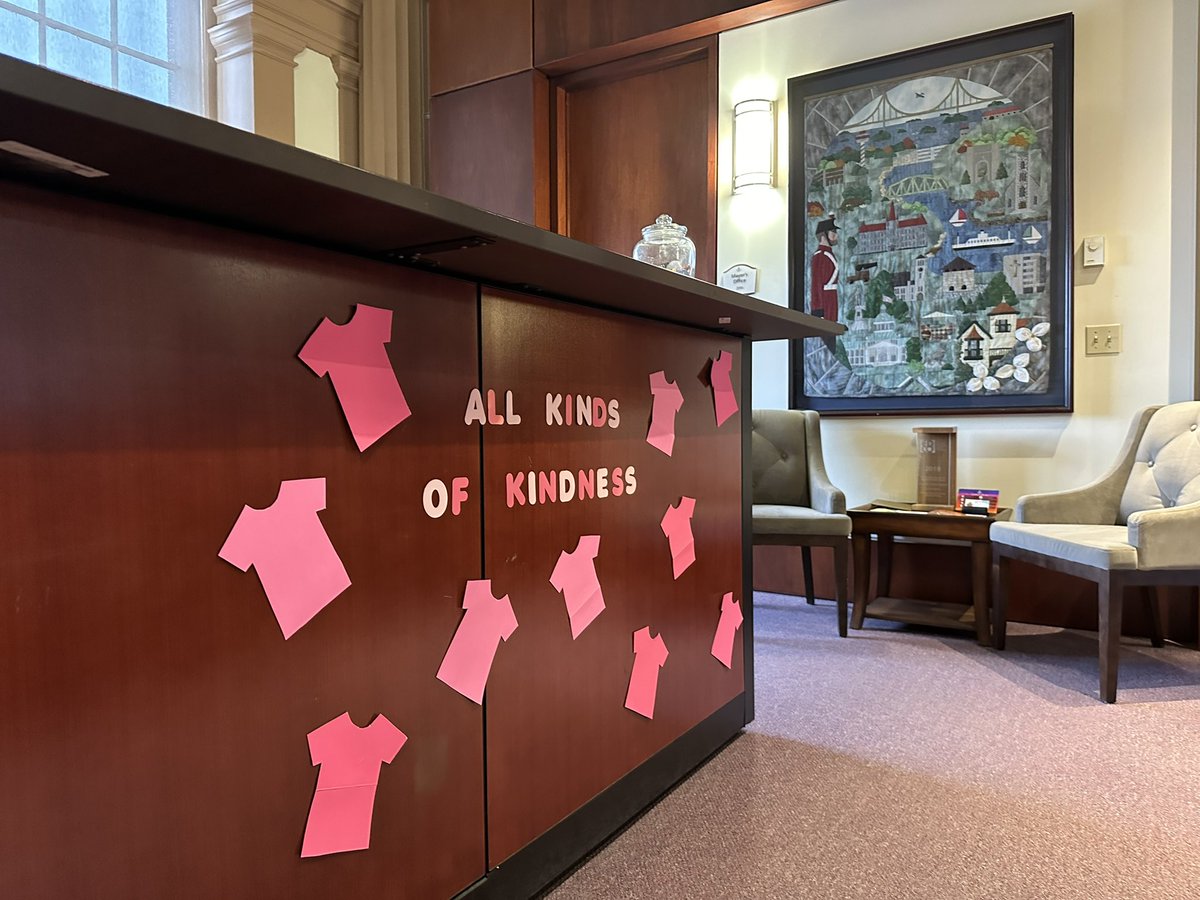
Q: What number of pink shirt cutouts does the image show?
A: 10